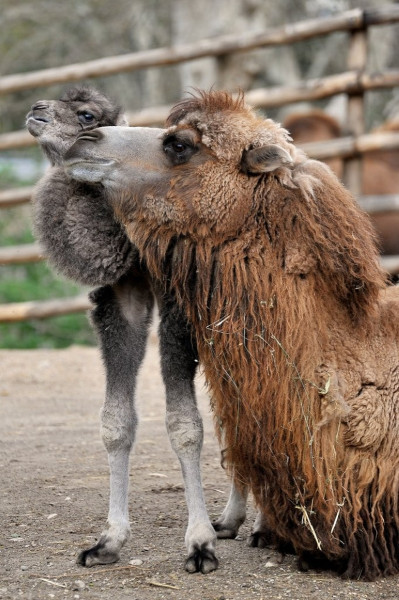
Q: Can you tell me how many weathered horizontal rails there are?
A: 5